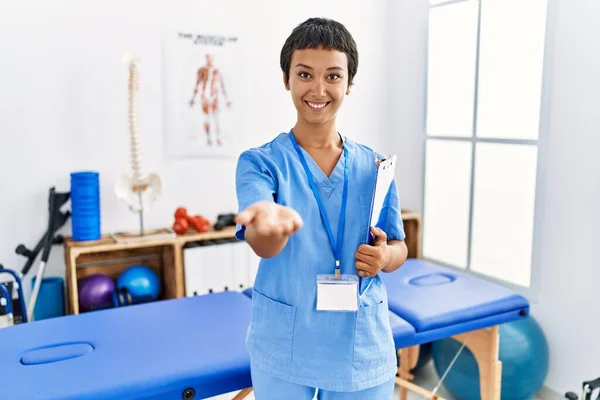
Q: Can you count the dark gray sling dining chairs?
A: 0